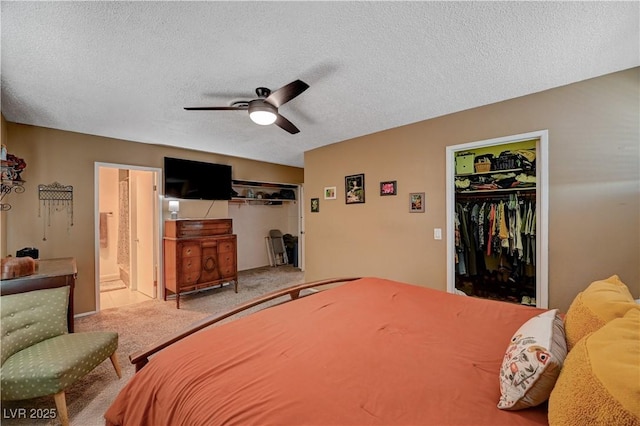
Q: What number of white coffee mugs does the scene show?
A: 0